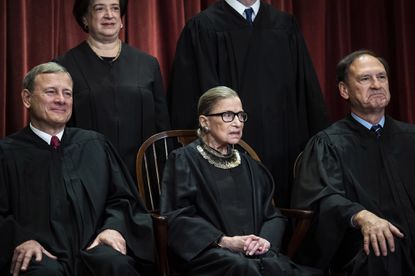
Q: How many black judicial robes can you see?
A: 5